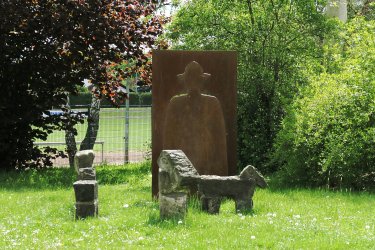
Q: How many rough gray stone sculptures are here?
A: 3